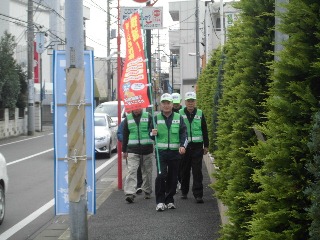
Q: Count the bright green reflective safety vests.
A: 3